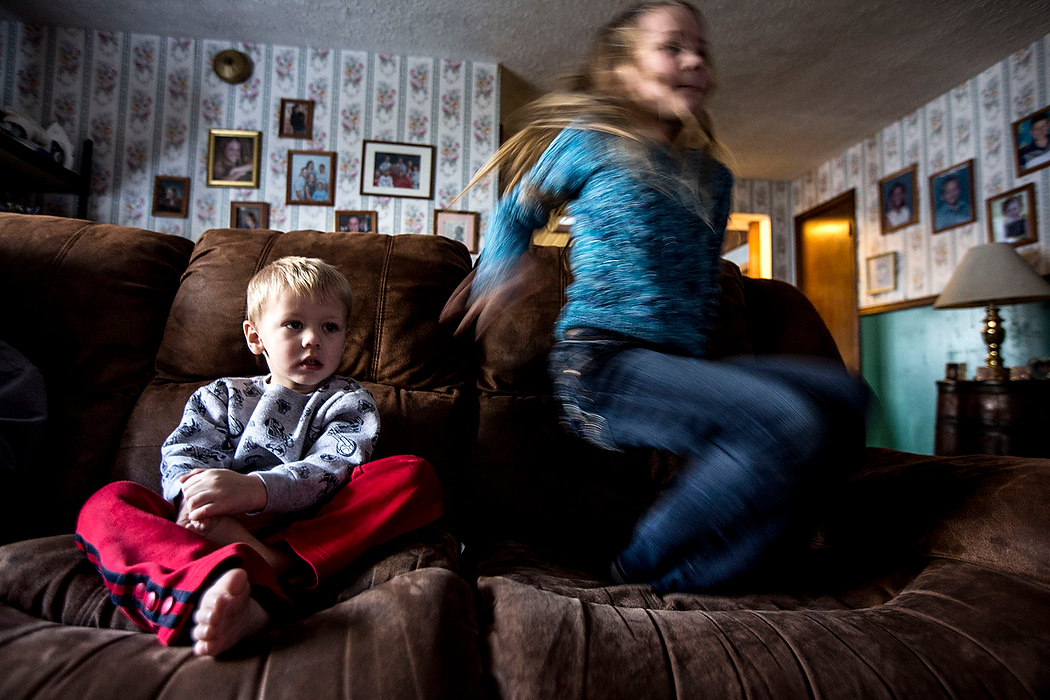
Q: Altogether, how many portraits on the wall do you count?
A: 13